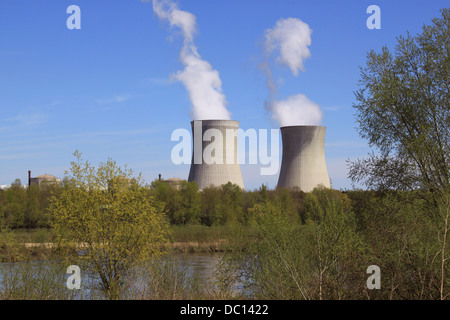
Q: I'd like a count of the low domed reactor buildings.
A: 2